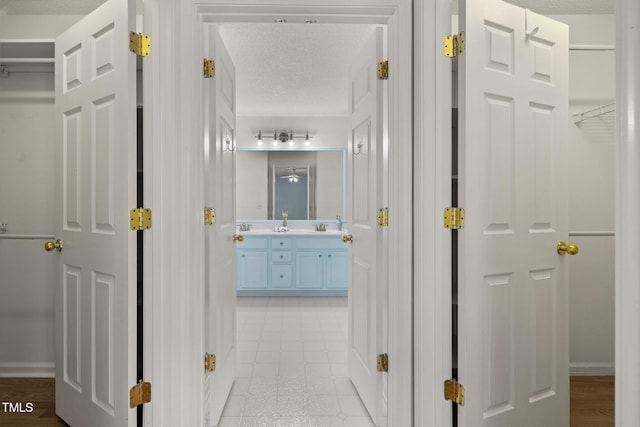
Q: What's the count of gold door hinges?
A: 12